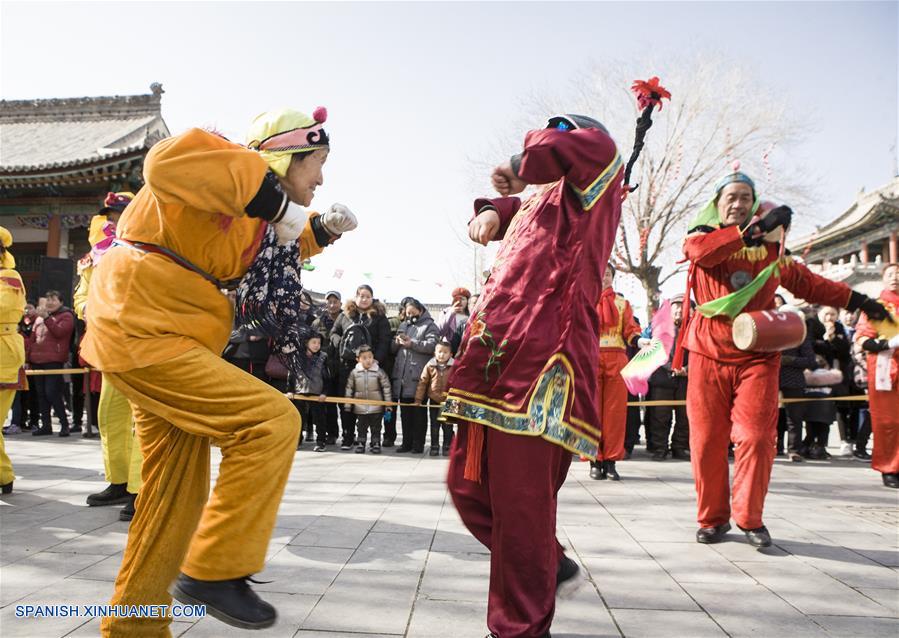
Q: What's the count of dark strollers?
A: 0